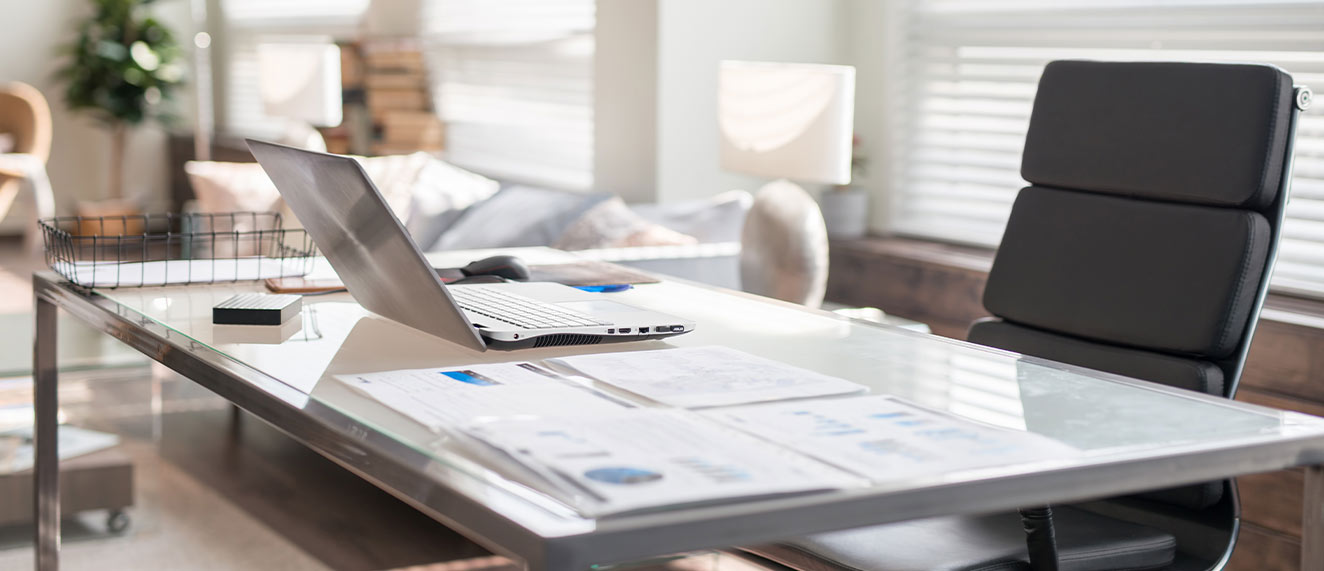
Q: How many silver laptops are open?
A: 1